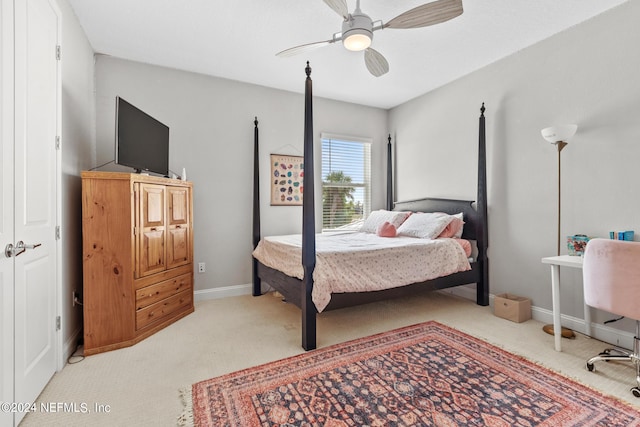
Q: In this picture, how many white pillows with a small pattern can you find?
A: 2